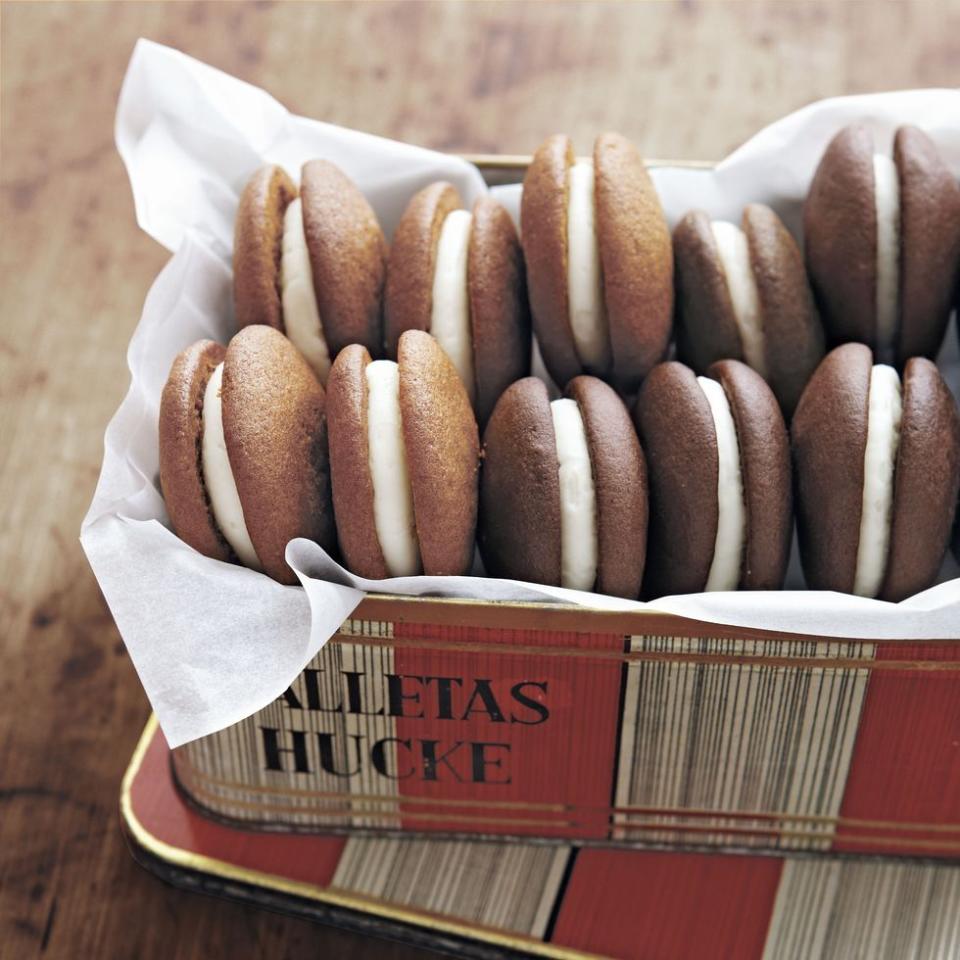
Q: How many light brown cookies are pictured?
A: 5